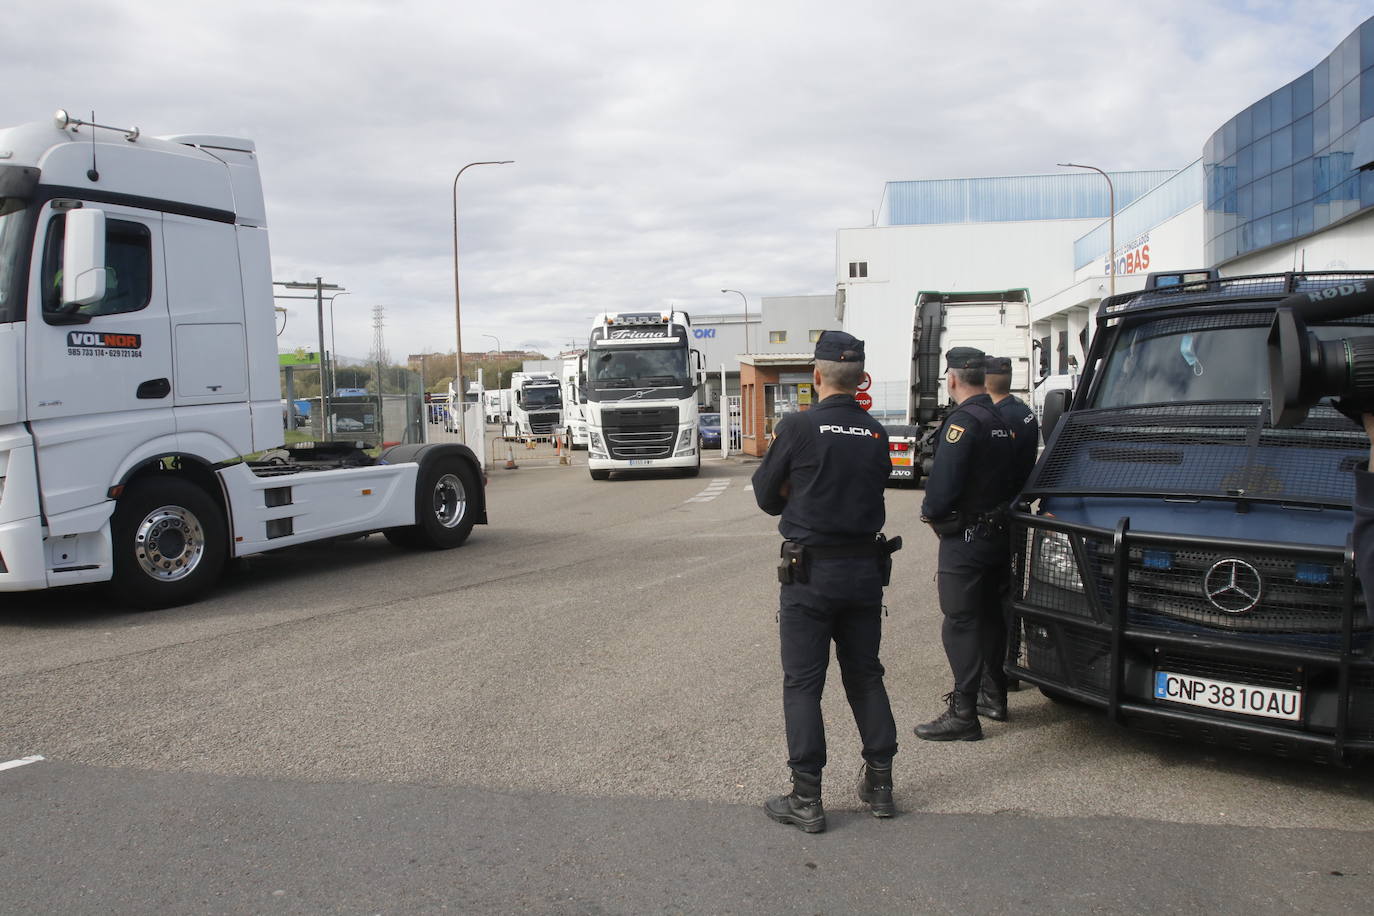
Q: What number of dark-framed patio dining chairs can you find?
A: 0